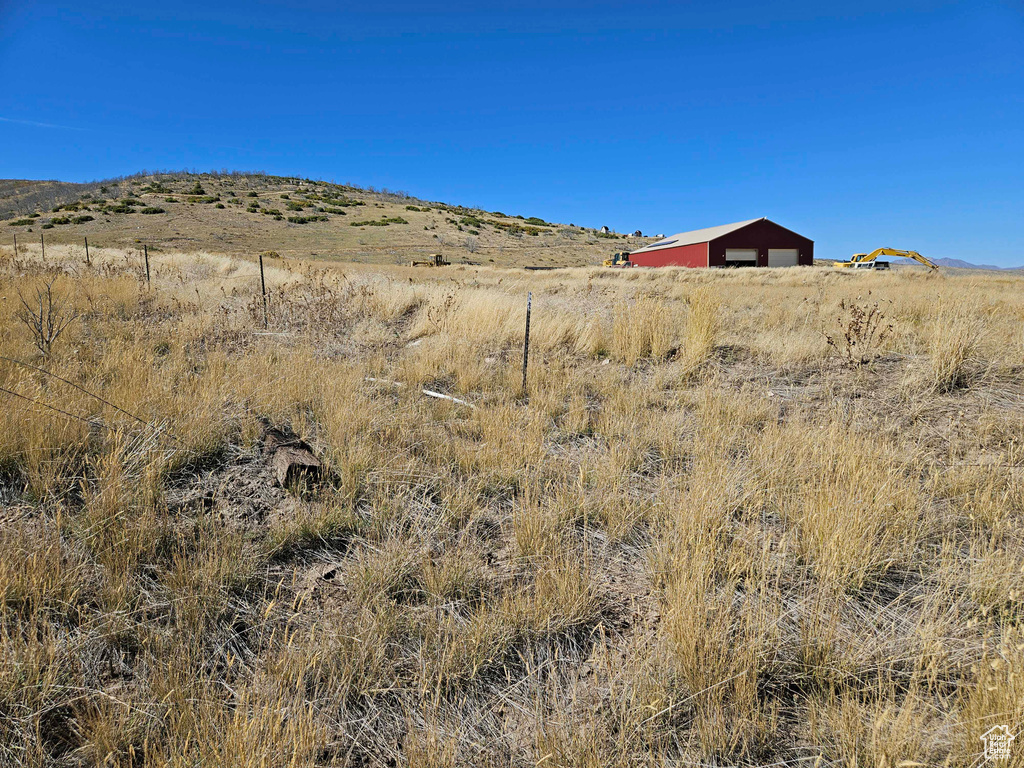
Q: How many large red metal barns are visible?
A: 1